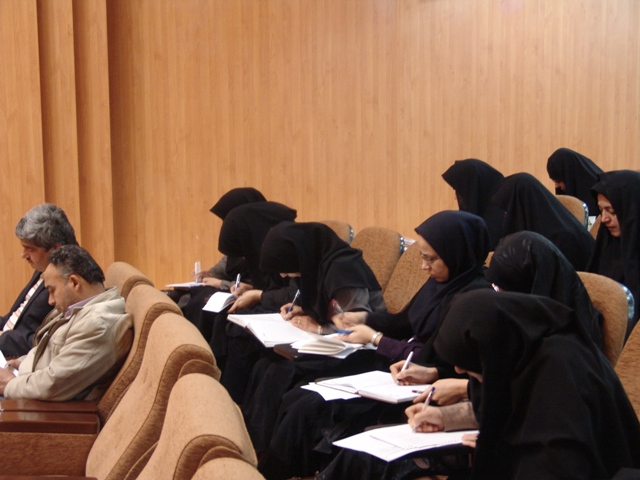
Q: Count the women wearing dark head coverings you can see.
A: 10